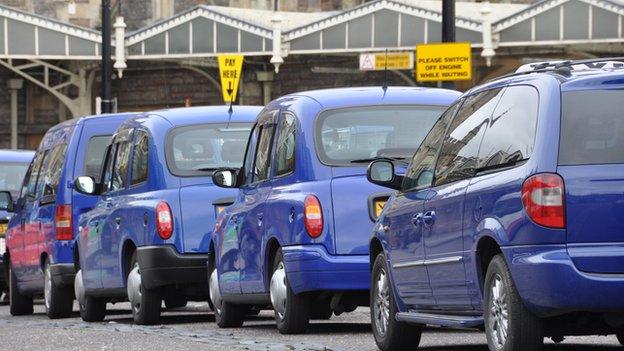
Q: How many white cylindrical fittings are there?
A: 3